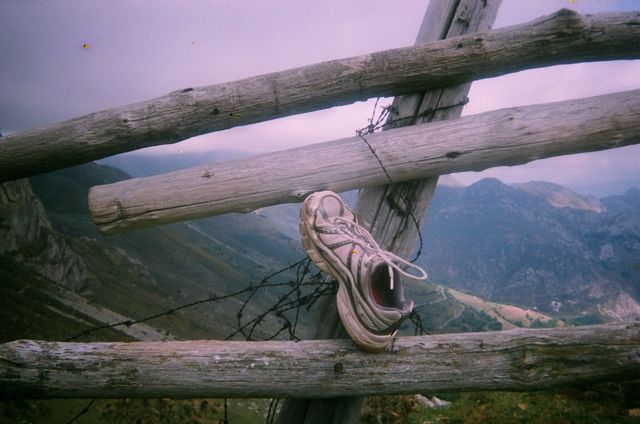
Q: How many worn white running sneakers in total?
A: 1